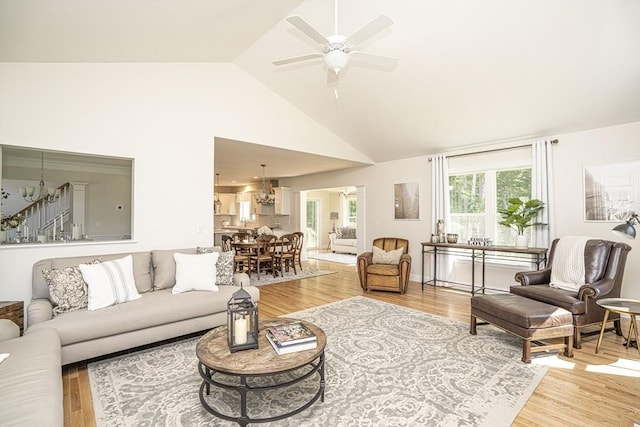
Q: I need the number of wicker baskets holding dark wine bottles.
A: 0